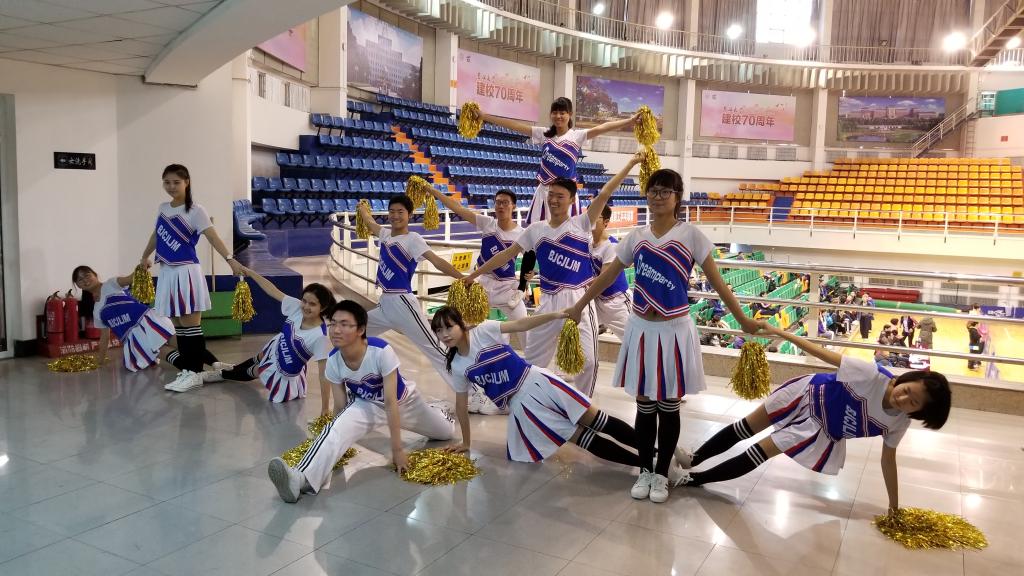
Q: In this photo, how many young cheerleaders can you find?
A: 12